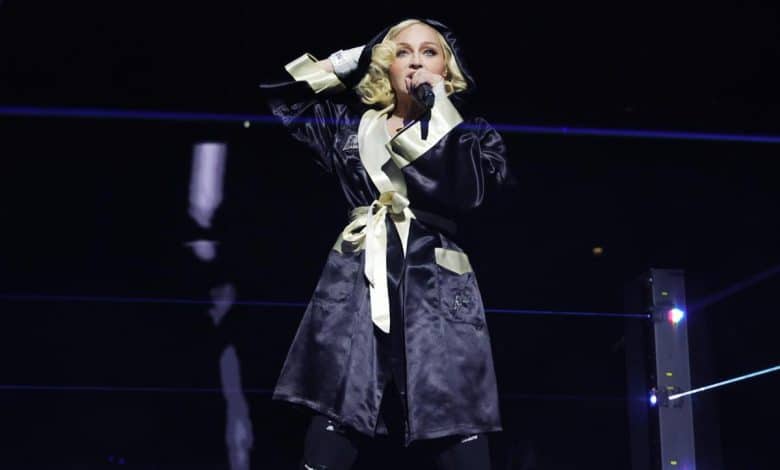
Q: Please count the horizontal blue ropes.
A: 3